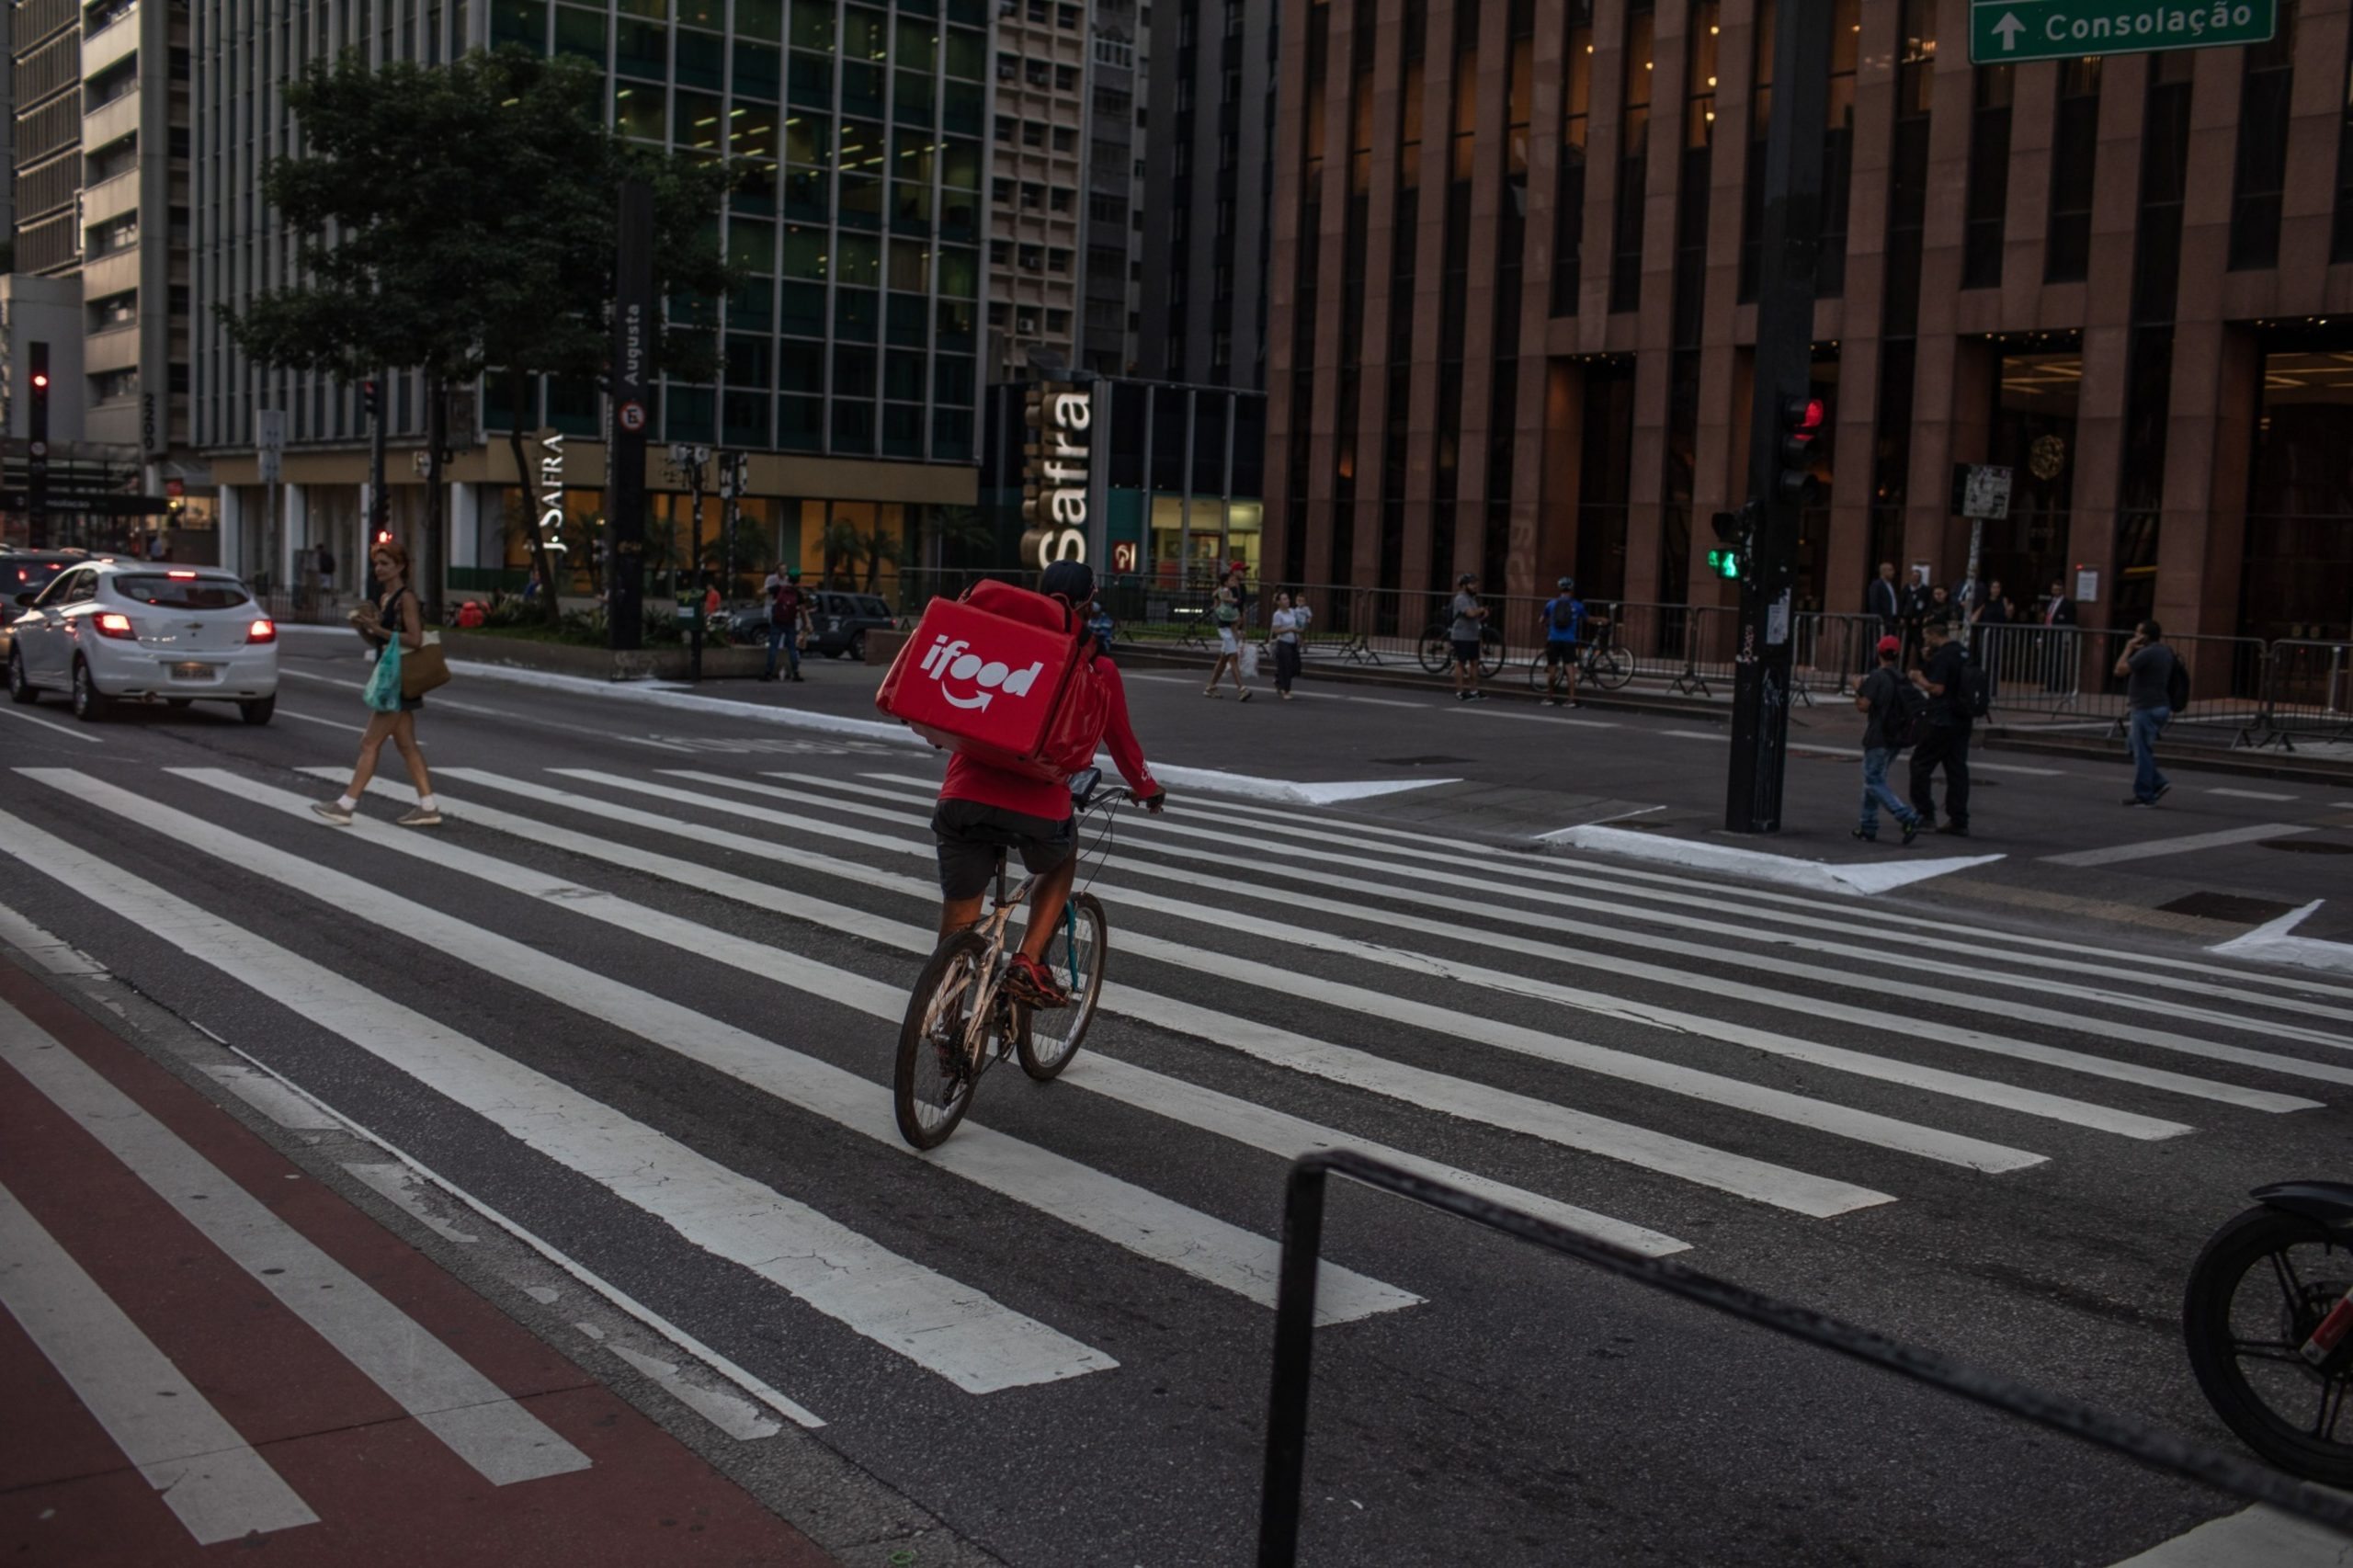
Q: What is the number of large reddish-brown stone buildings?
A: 1